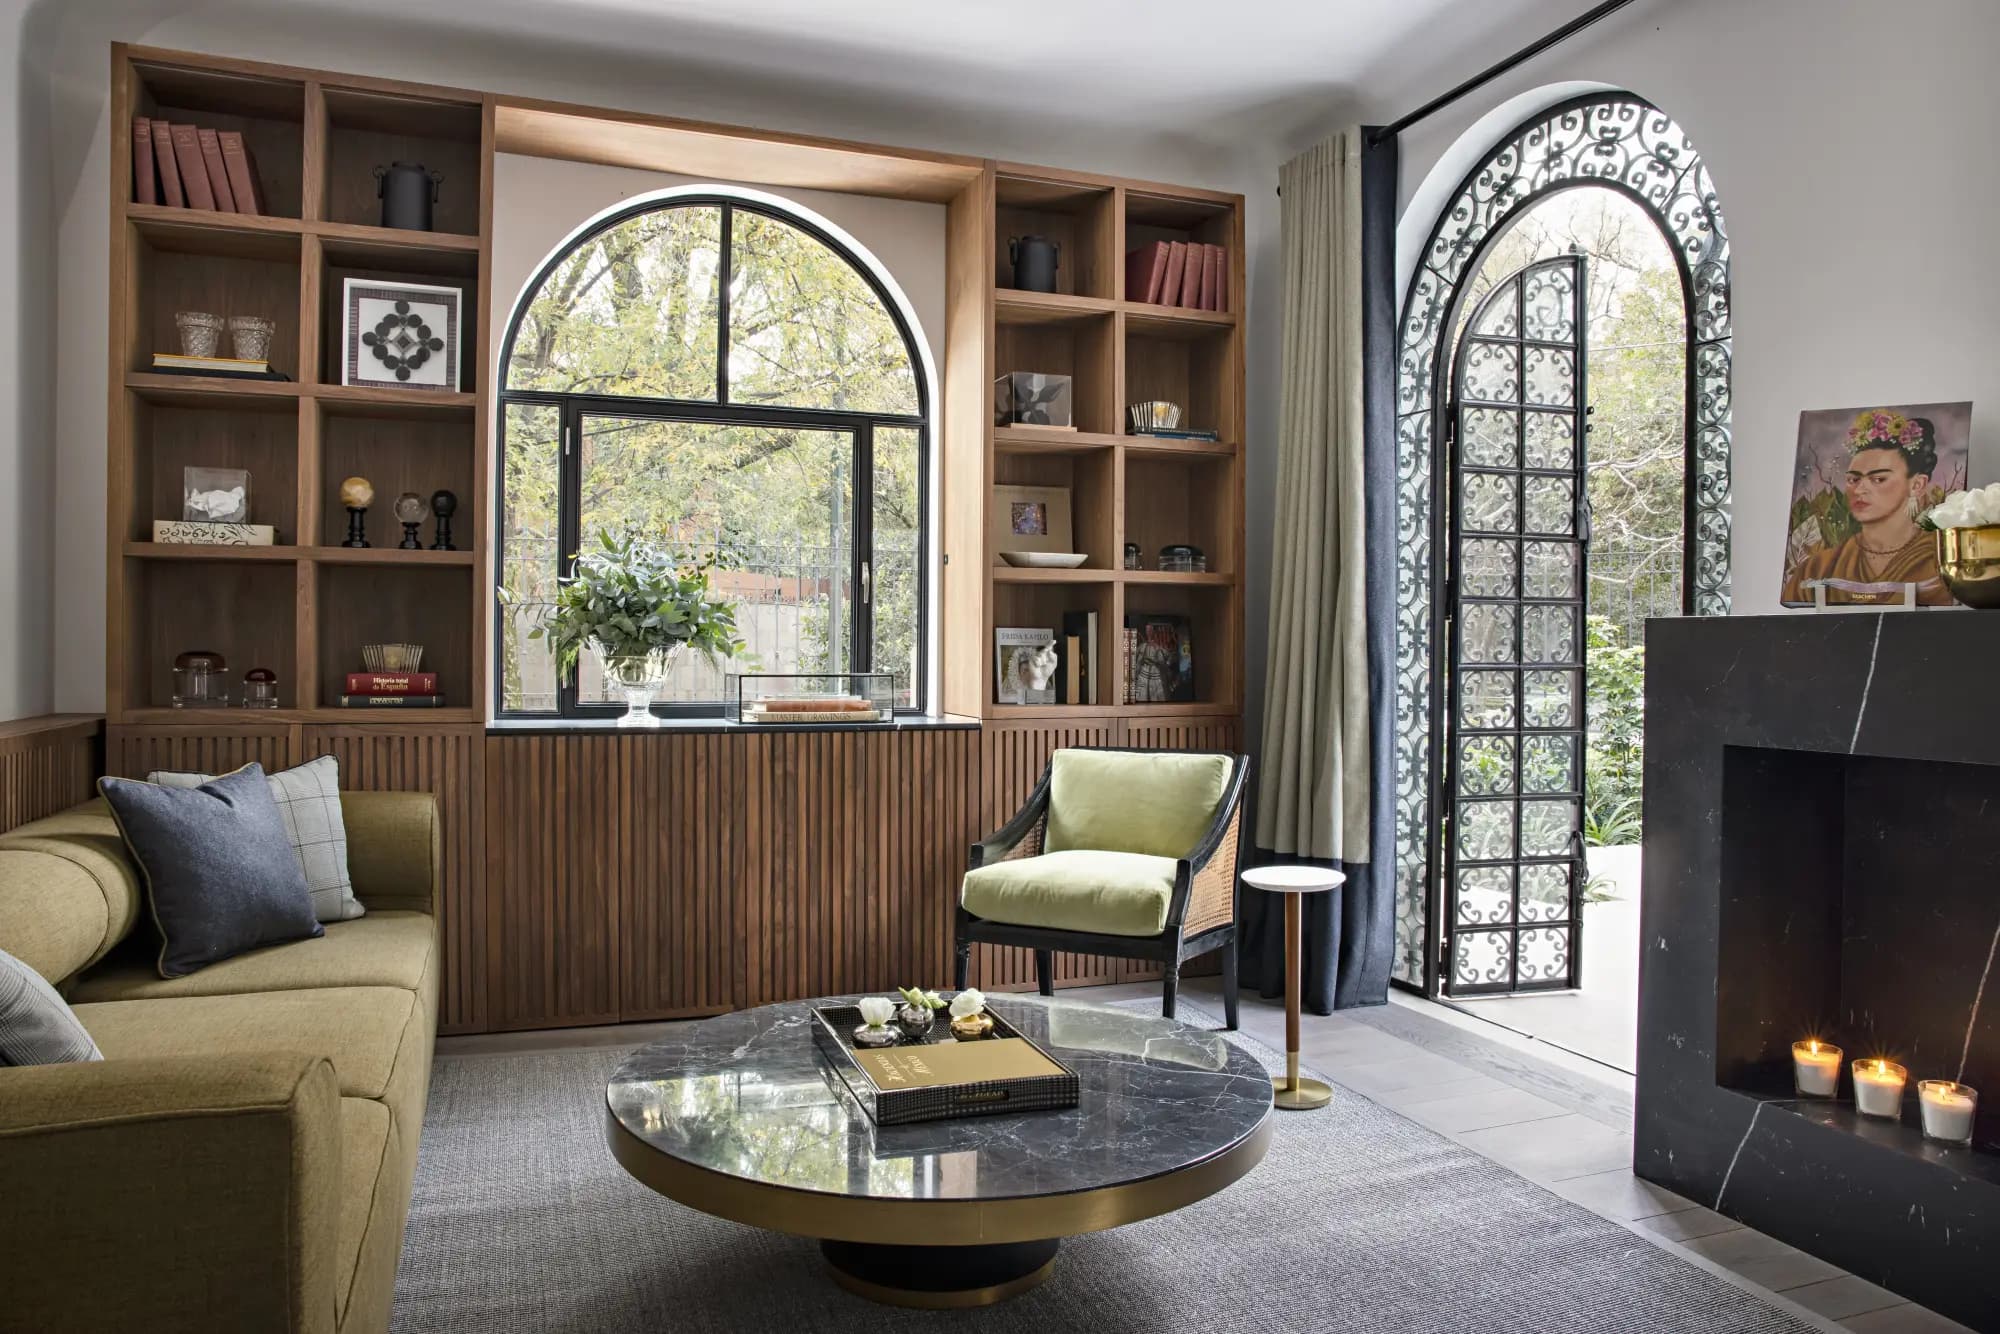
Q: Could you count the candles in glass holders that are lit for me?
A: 3